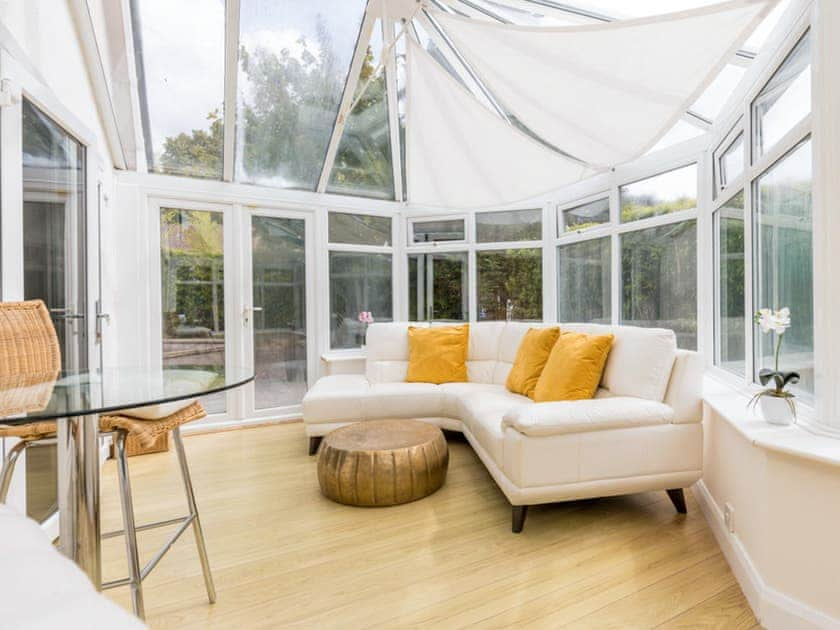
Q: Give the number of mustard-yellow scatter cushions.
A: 3